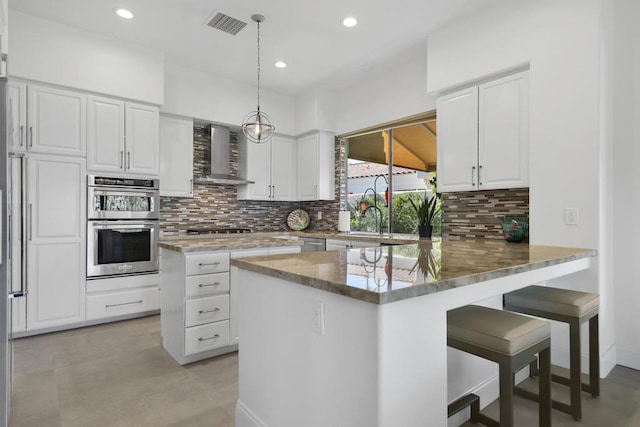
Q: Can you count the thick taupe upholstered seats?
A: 2